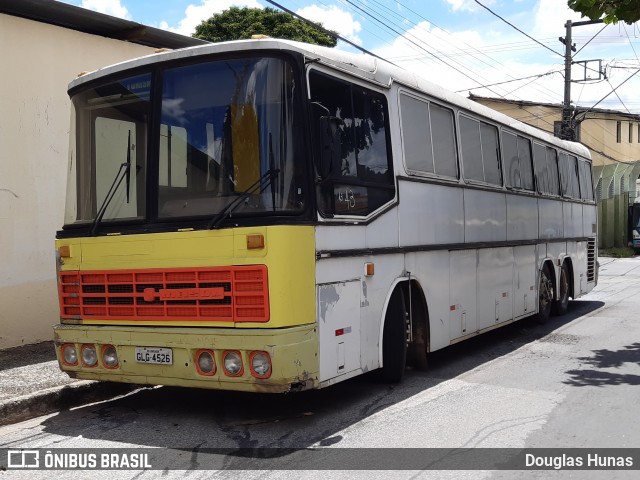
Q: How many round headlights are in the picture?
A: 6